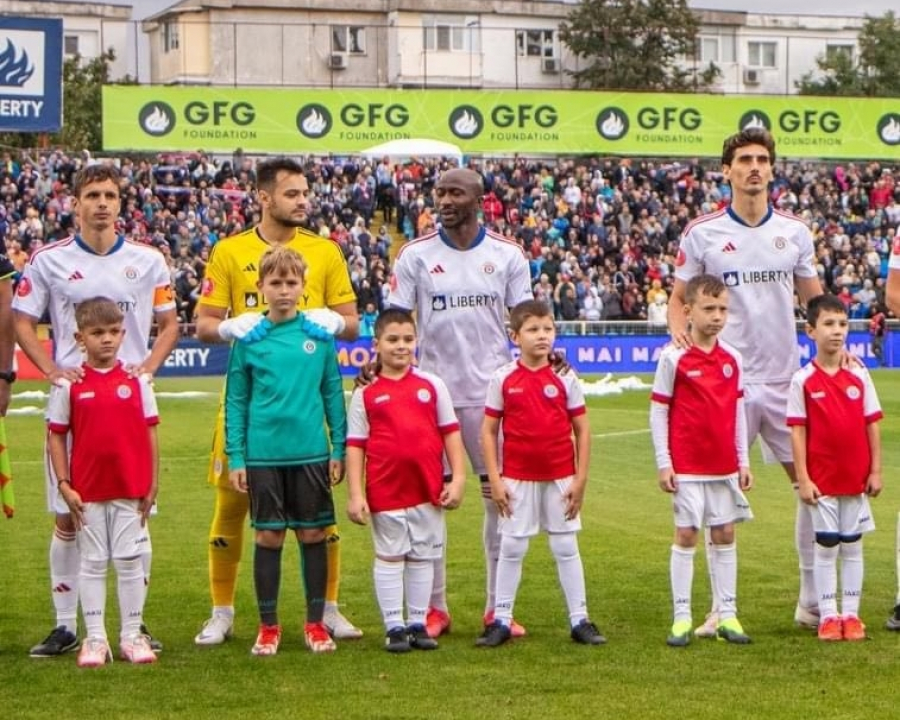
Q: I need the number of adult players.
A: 4